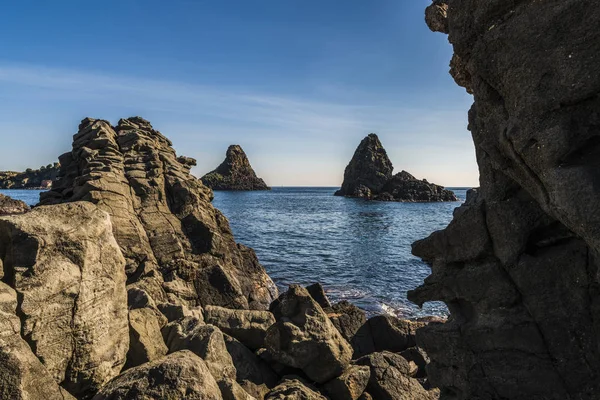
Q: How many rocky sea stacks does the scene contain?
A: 2